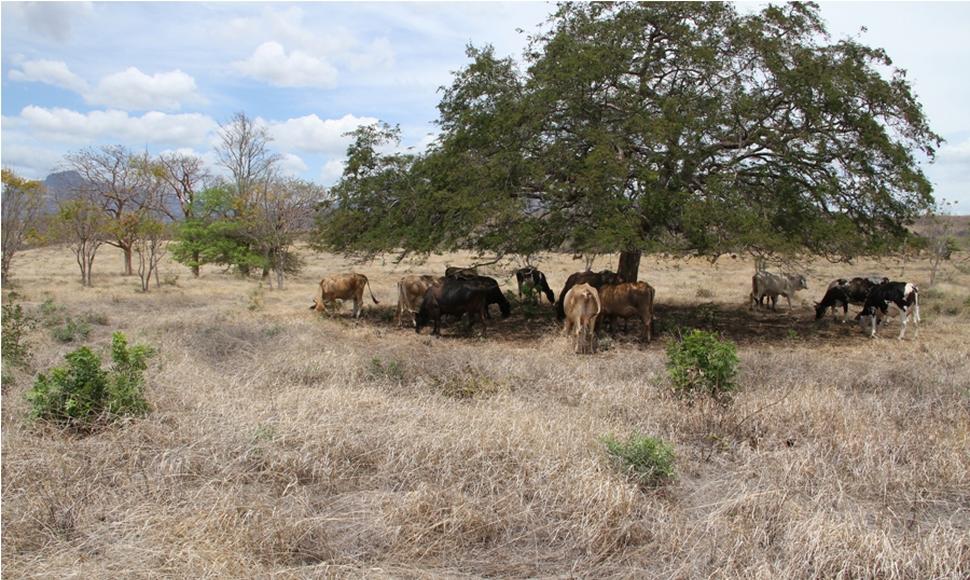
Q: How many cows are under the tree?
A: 12